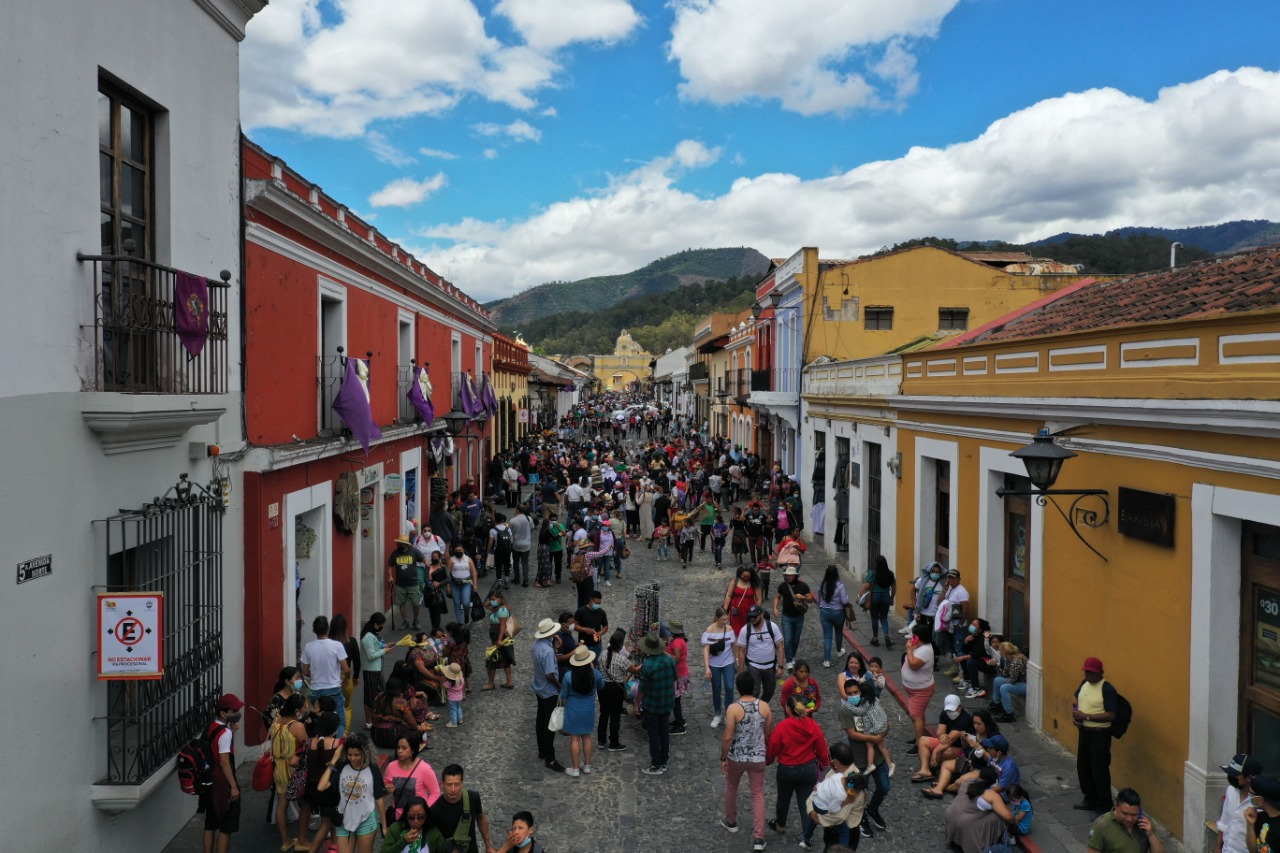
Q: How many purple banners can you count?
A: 5